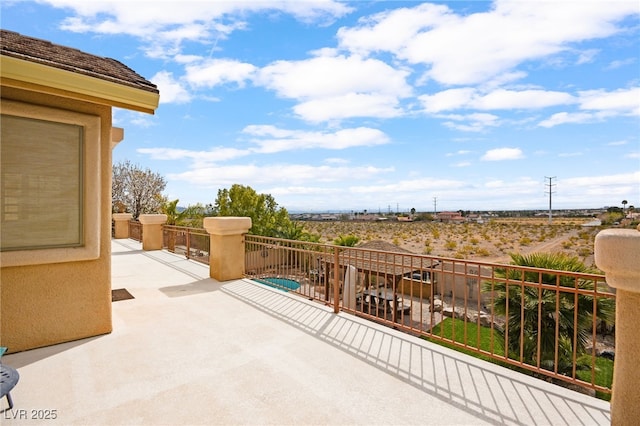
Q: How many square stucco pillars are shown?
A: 4